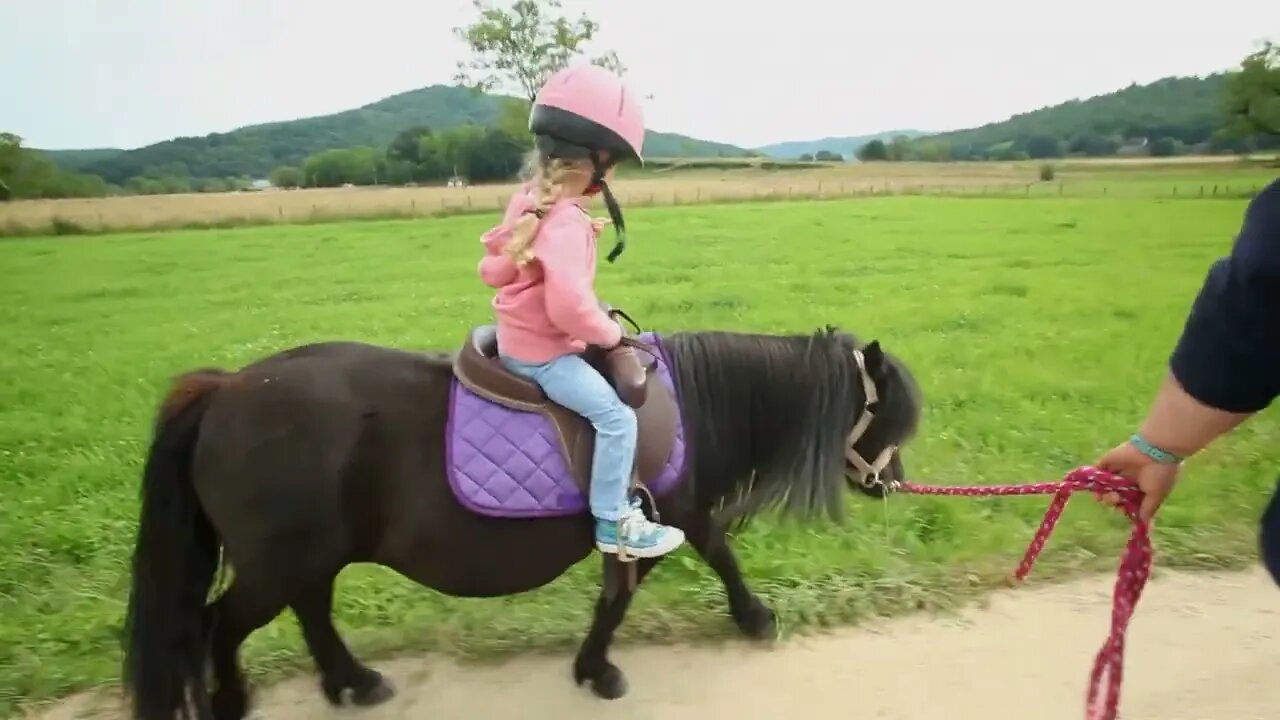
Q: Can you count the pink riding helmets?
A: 1